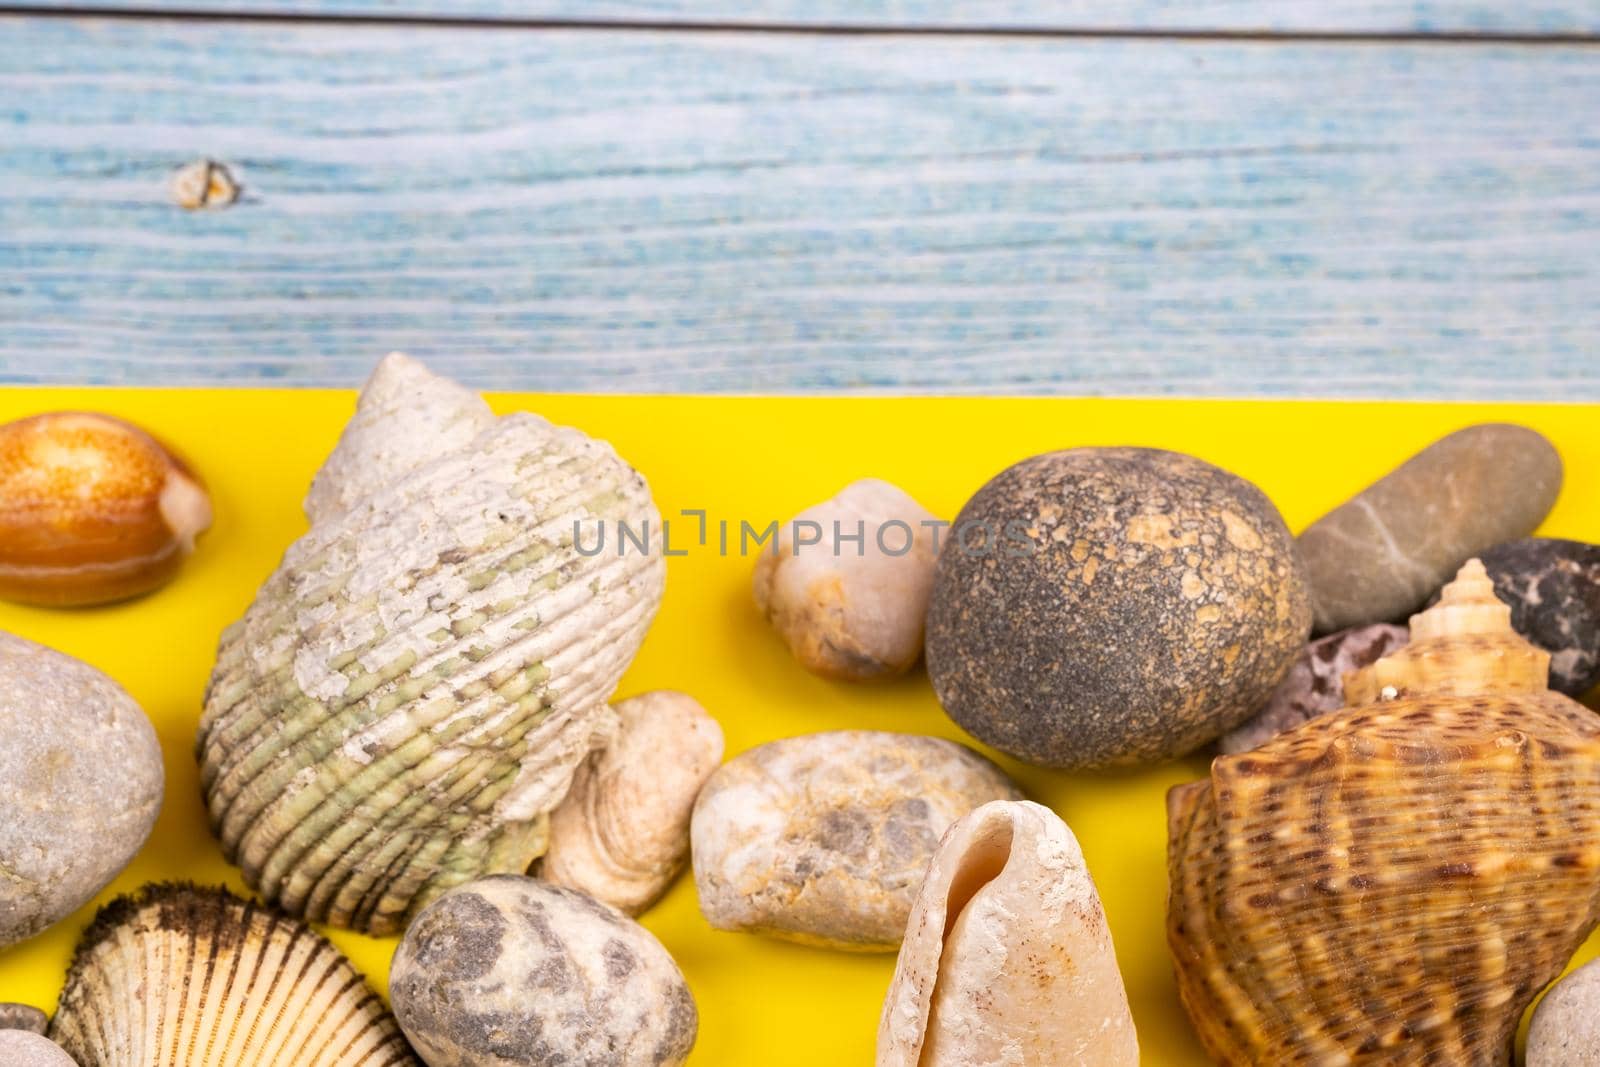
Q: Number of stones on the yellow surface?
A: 11